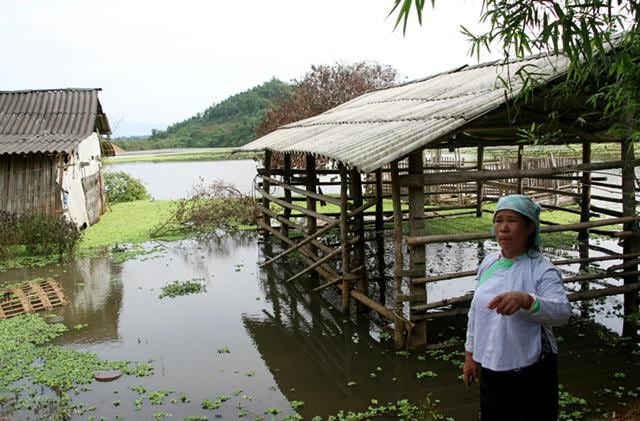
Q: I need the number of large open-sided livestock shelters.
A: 1